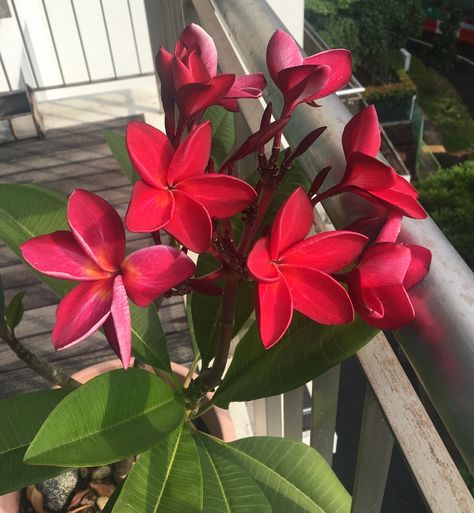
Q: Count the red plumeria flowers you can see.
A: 7